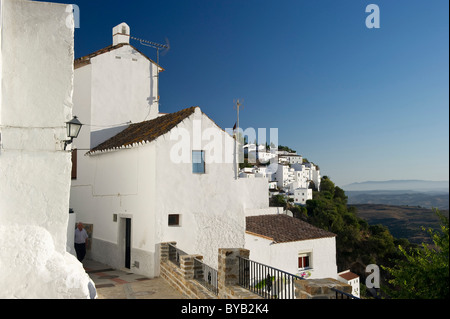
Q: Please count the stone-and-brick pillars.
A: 4